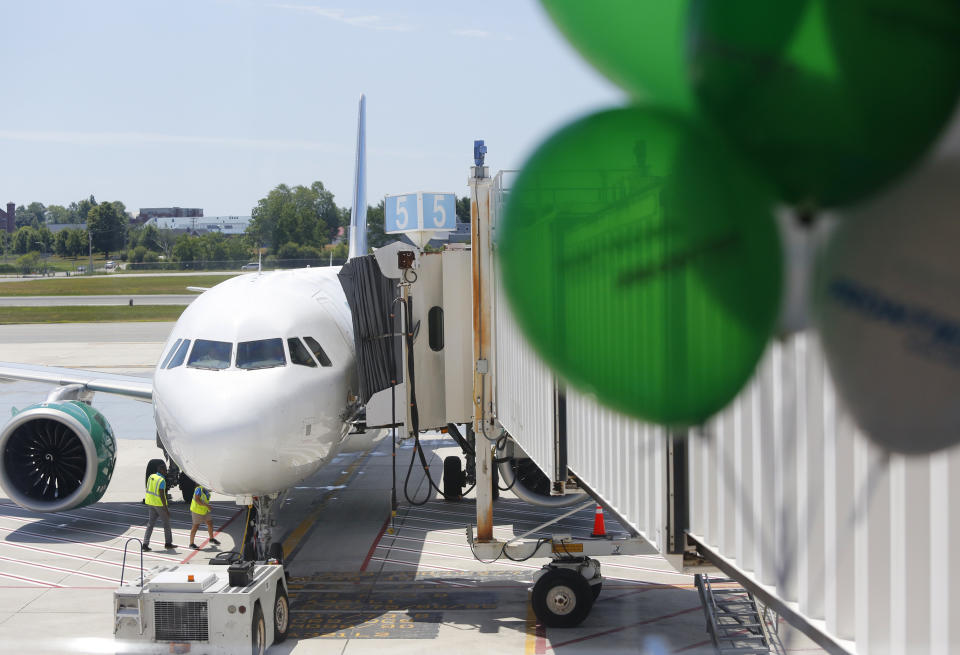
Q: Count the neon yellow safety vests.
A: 2